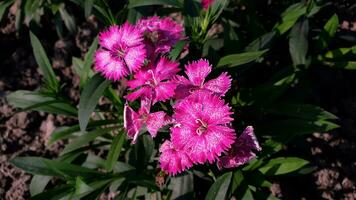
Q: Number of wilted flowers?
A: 2